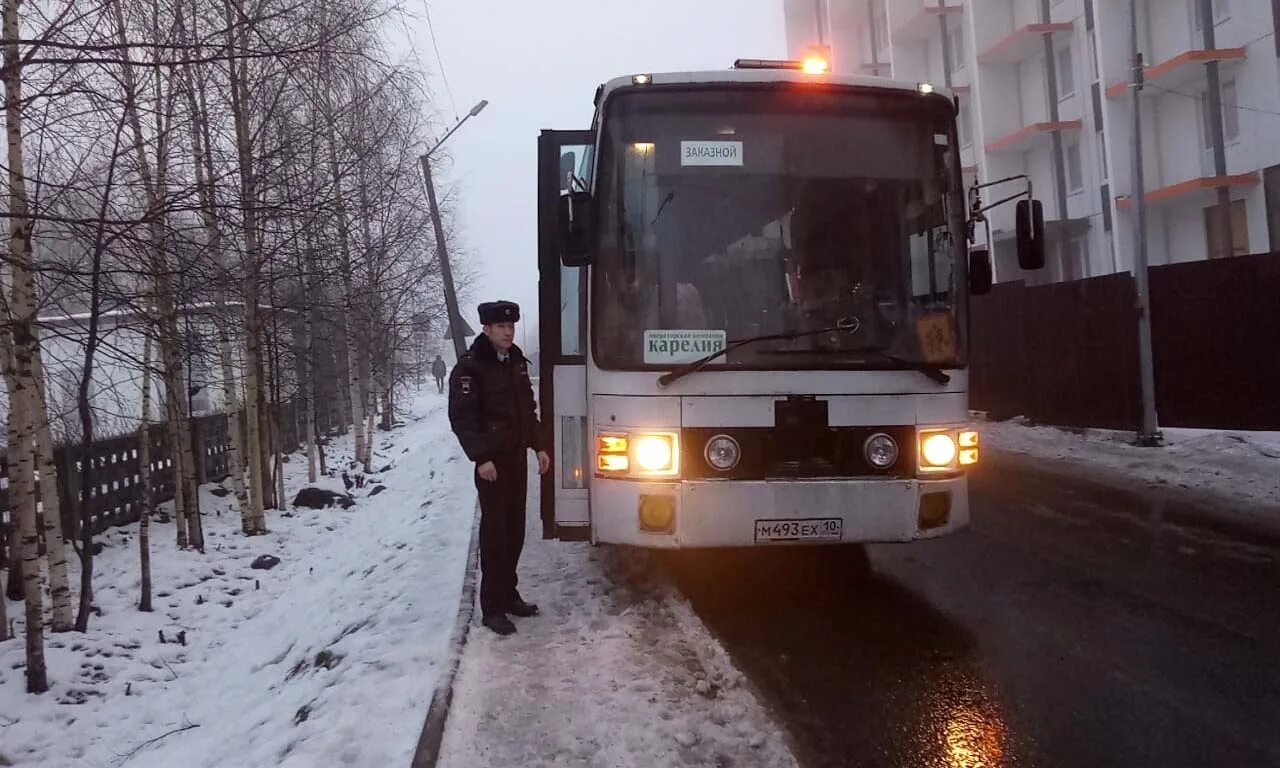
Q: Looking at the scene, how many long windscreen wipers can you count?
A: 2